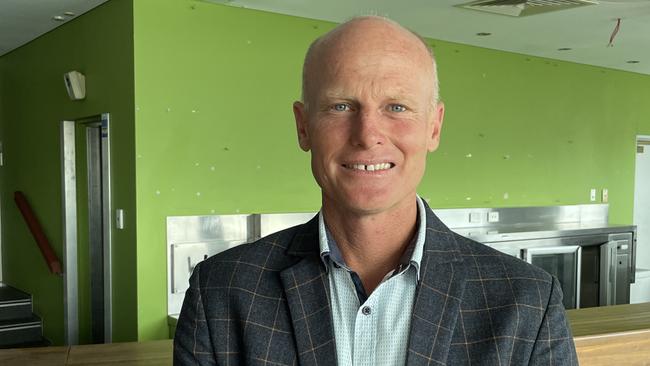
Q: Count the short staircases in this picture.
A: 1